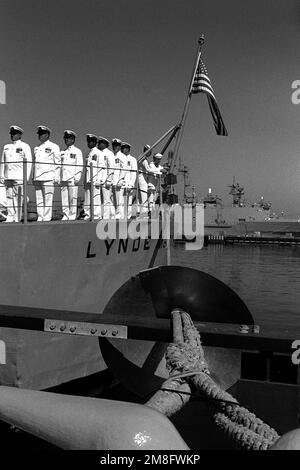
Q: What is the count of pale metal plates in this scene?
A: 1